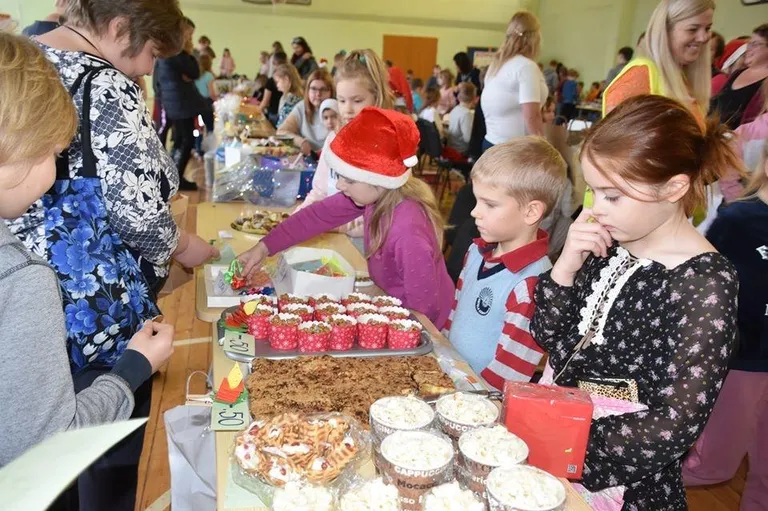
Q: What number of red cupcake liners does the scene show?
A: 15